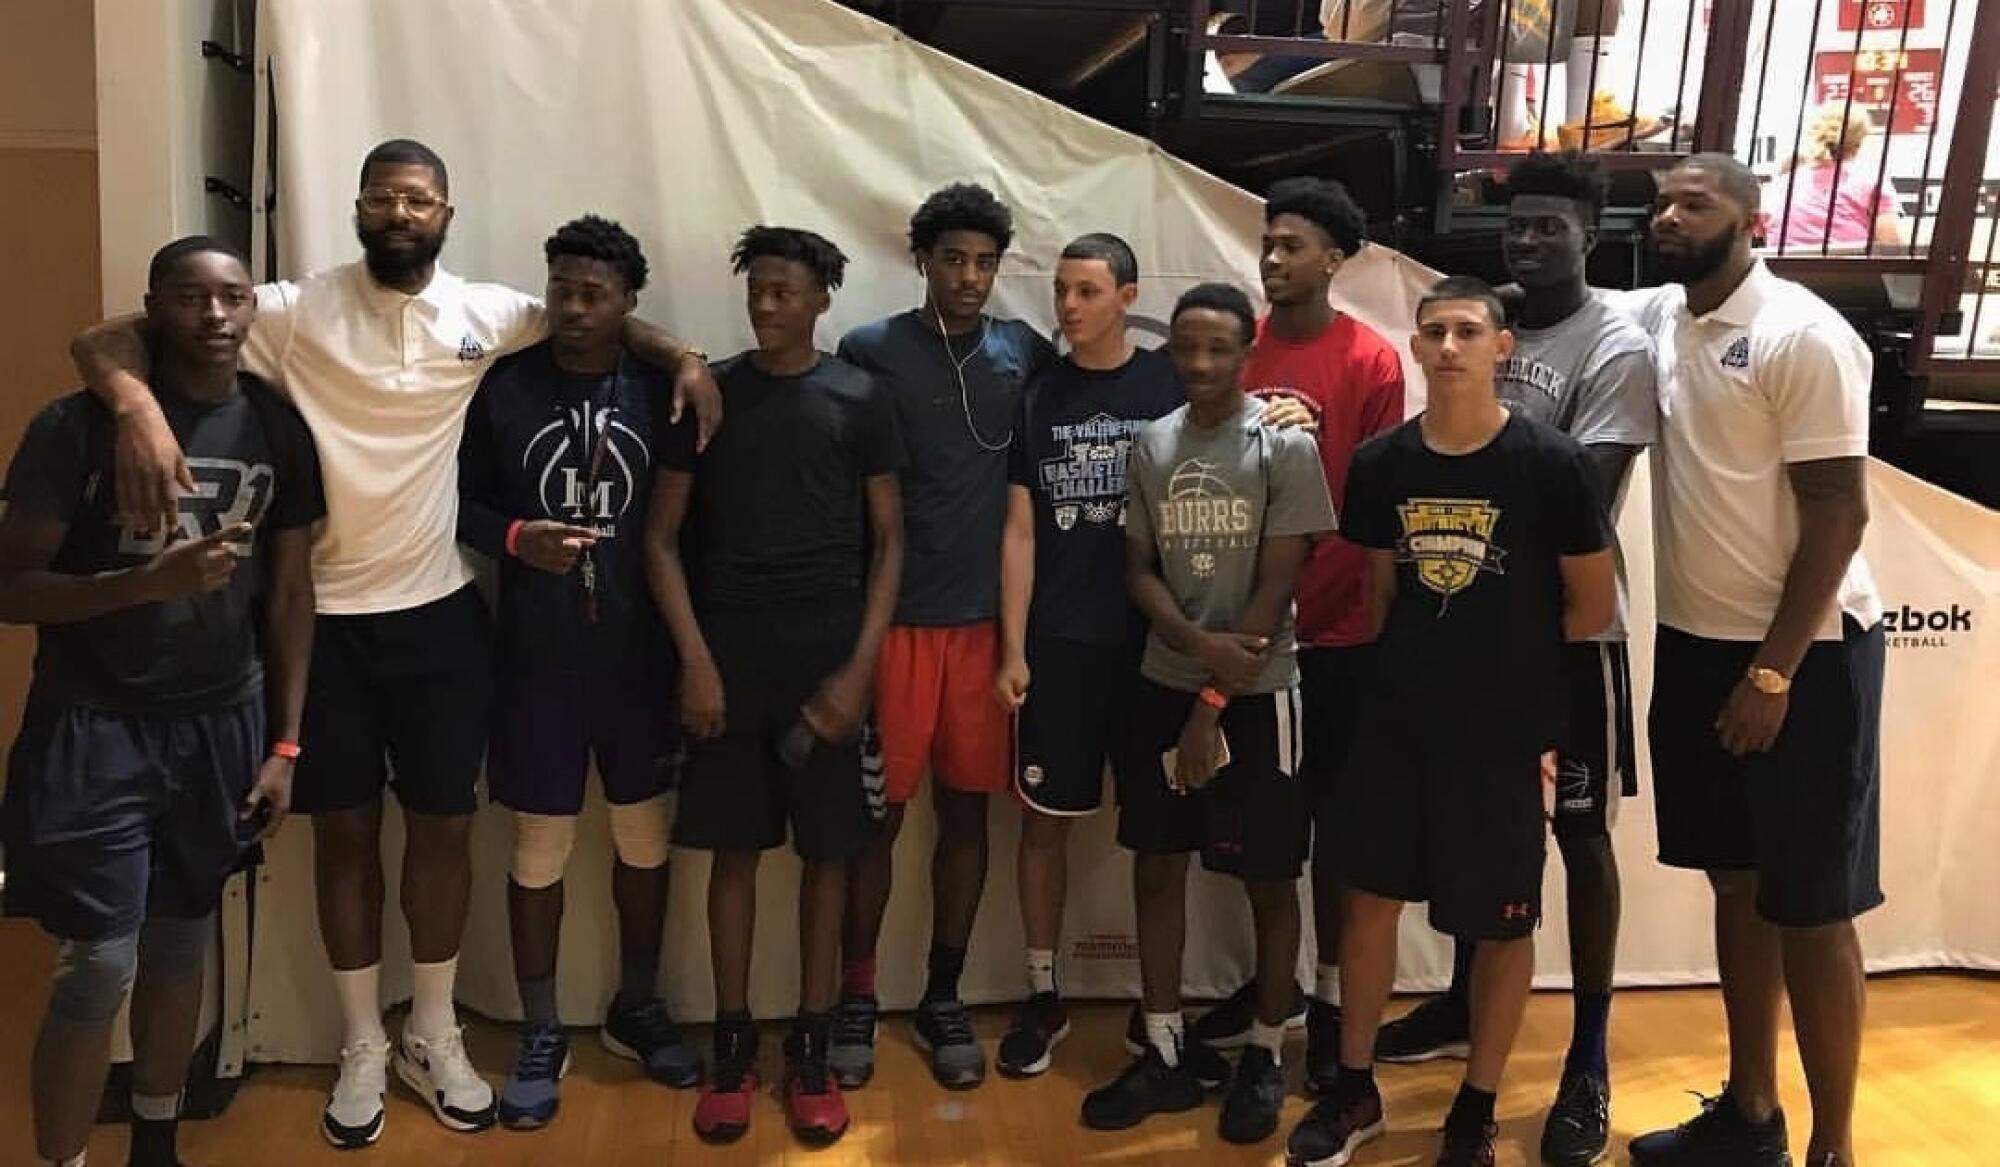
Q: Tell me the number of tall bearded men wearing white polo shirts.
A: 2